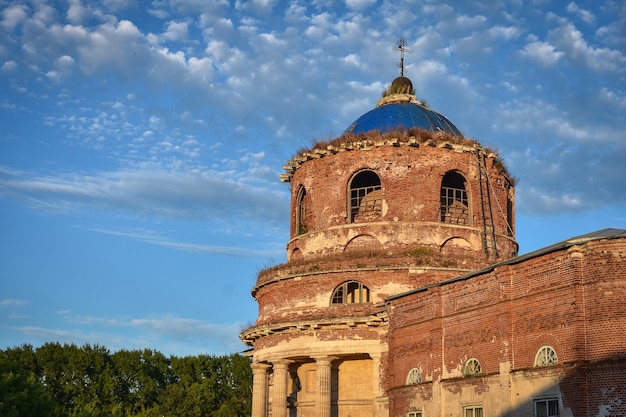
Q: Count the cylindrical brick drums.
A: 2